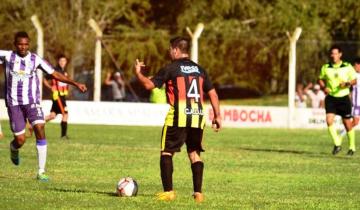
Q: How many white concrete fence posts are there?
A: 4